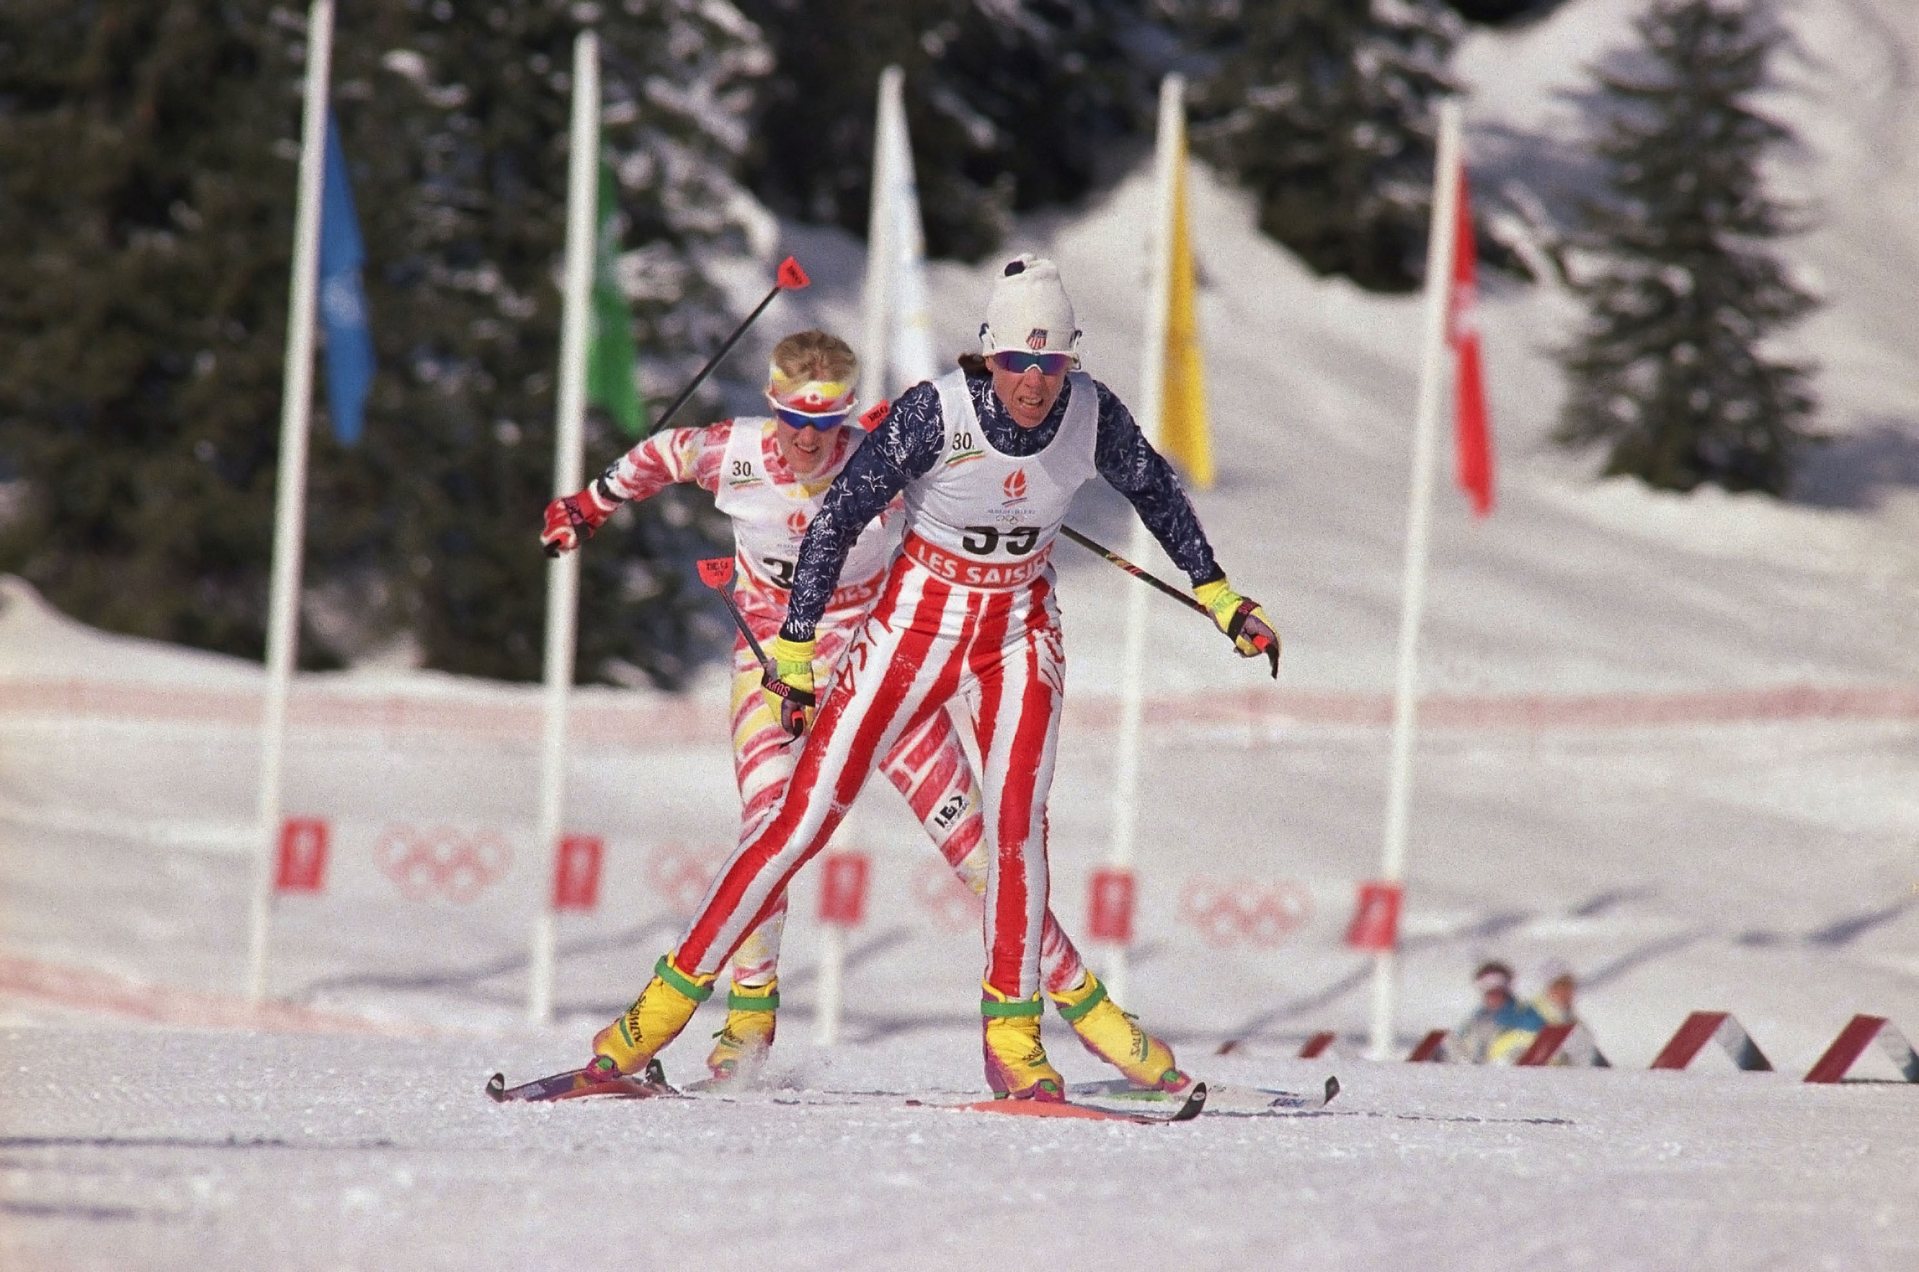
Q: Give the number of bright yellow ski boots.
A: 4